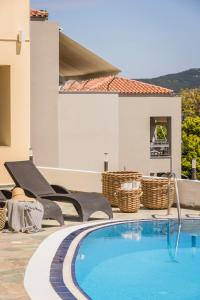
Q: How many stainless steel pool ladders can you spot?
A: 1